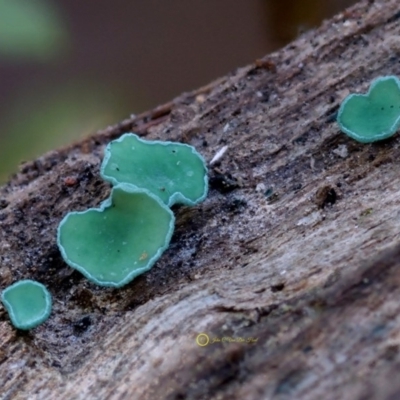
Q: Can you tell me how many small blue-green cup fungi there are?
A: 4